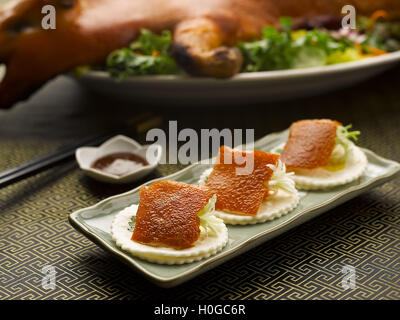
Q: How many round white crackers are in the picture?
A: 3